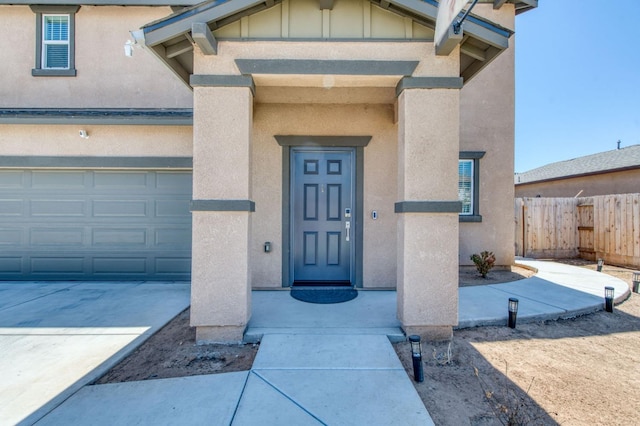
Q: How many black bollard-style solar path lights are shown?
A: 5